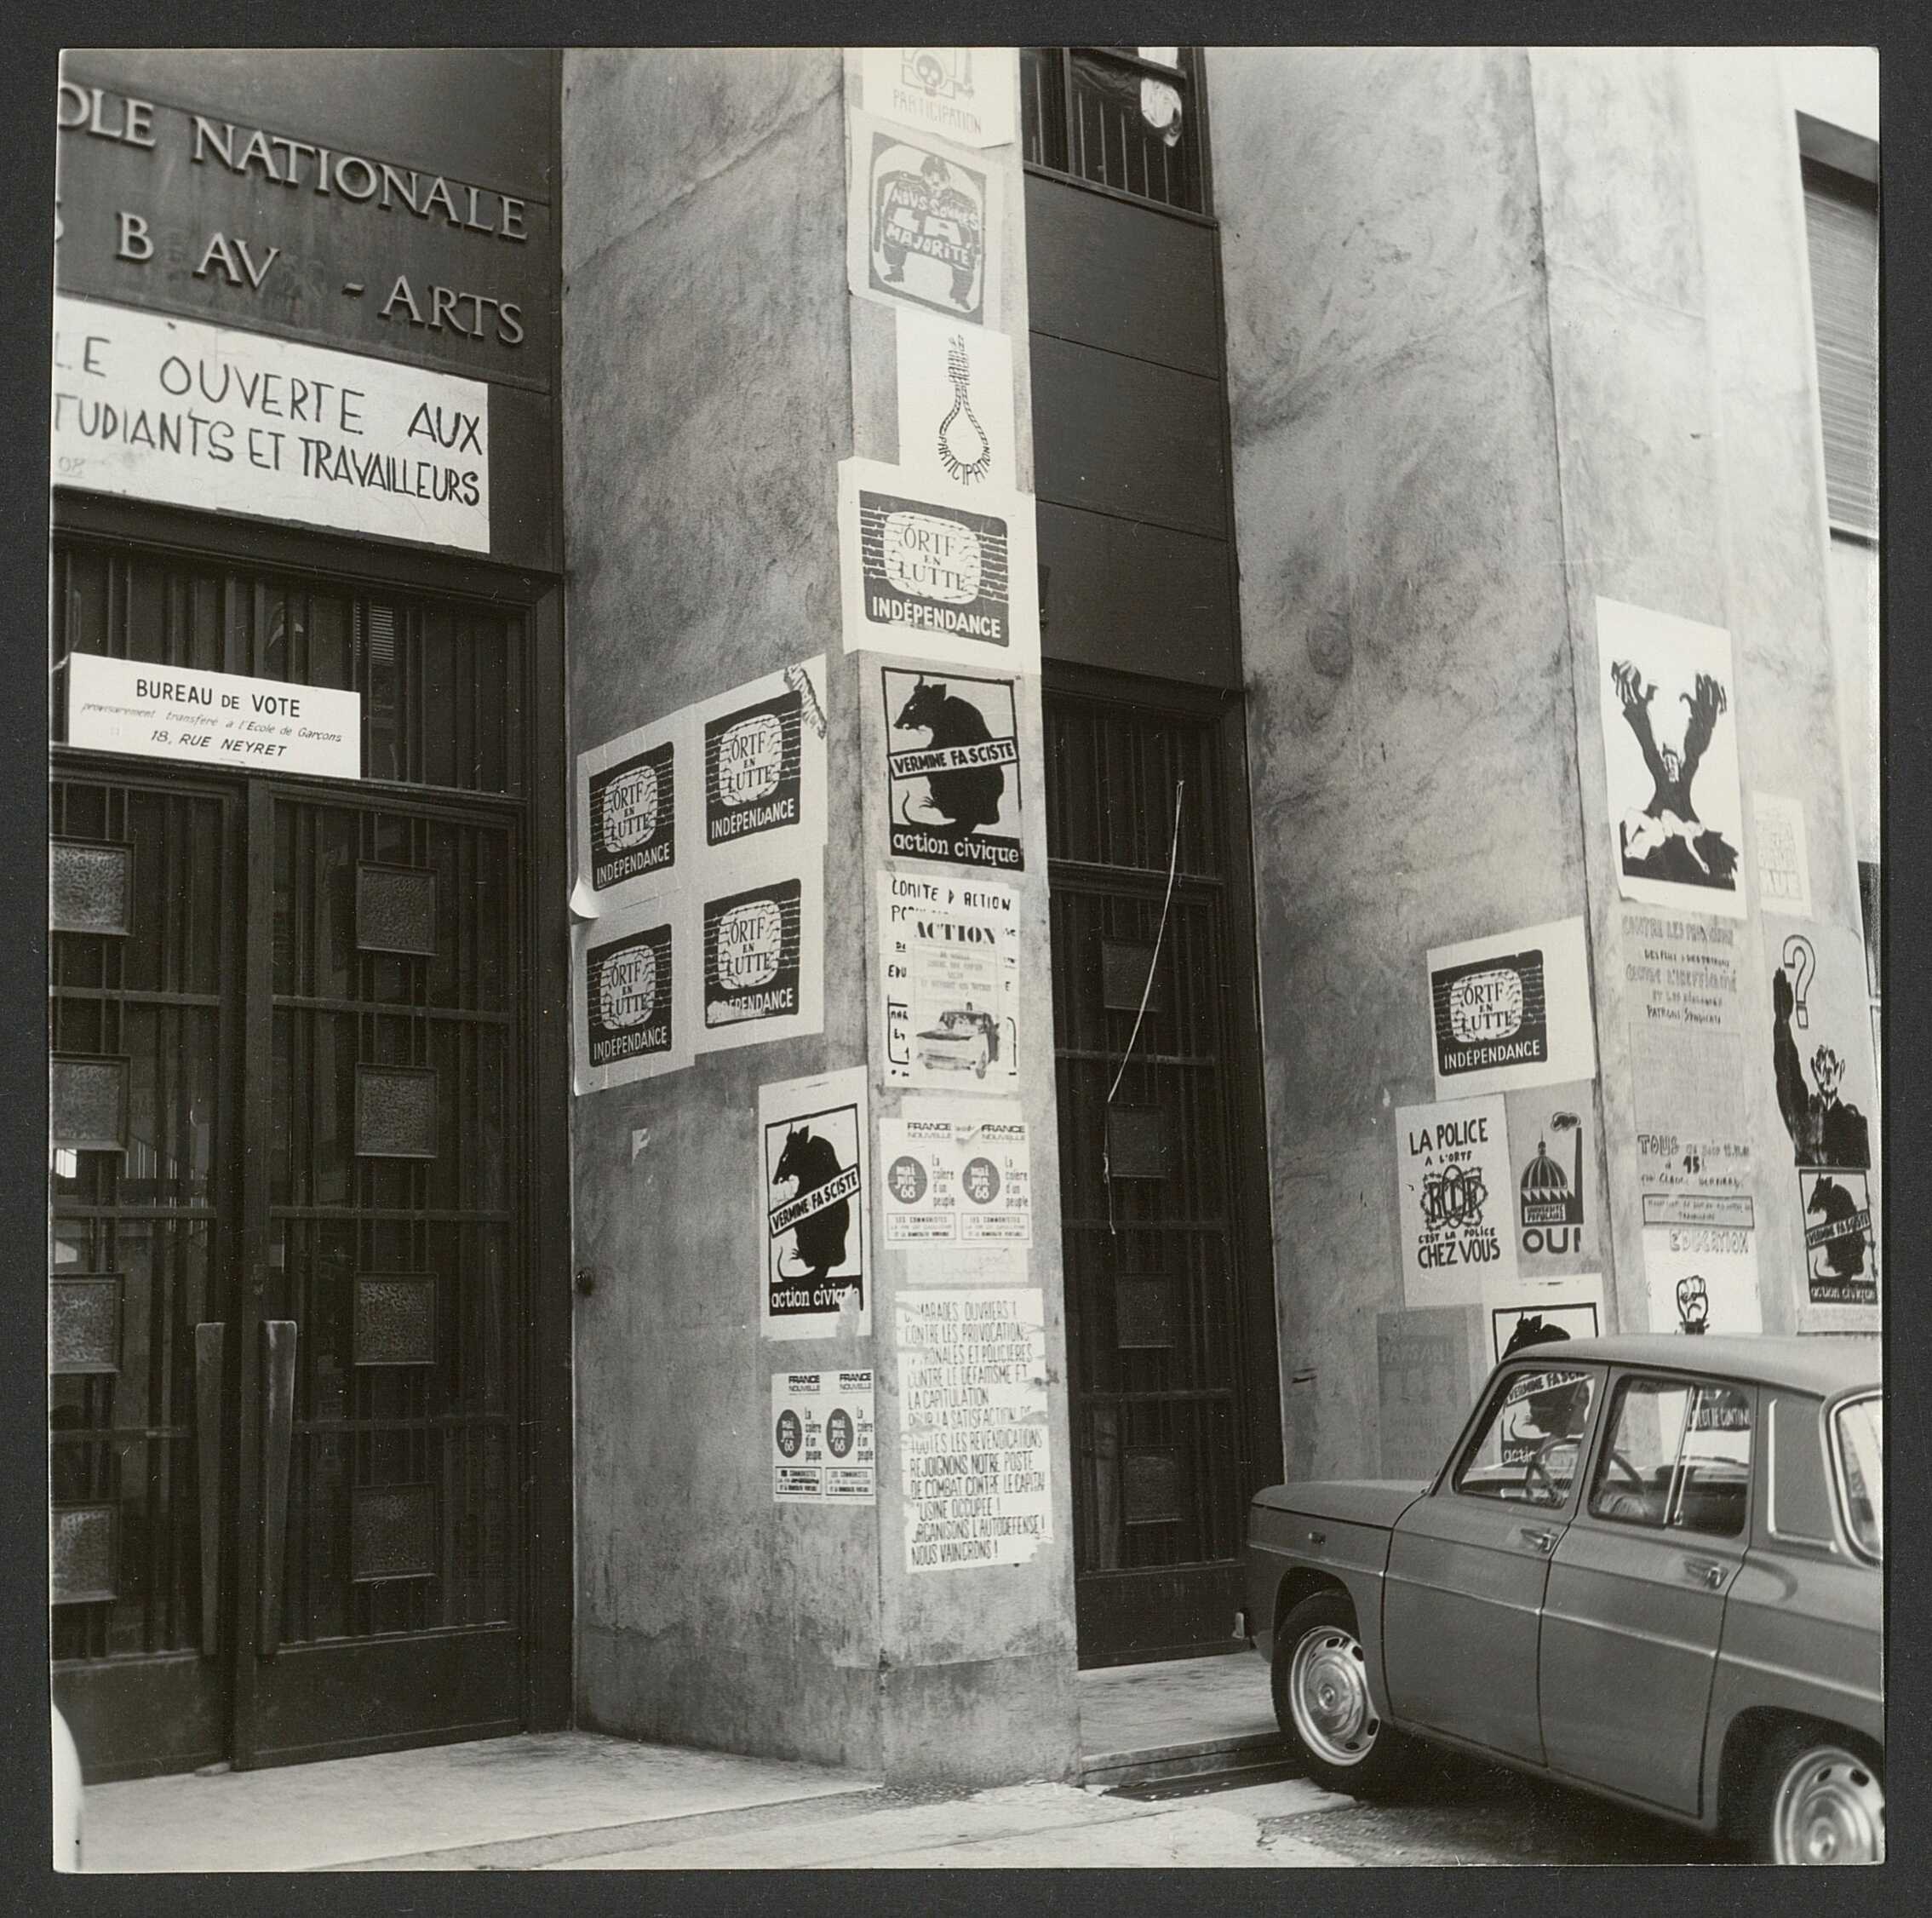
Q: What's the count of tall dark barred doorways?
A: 2